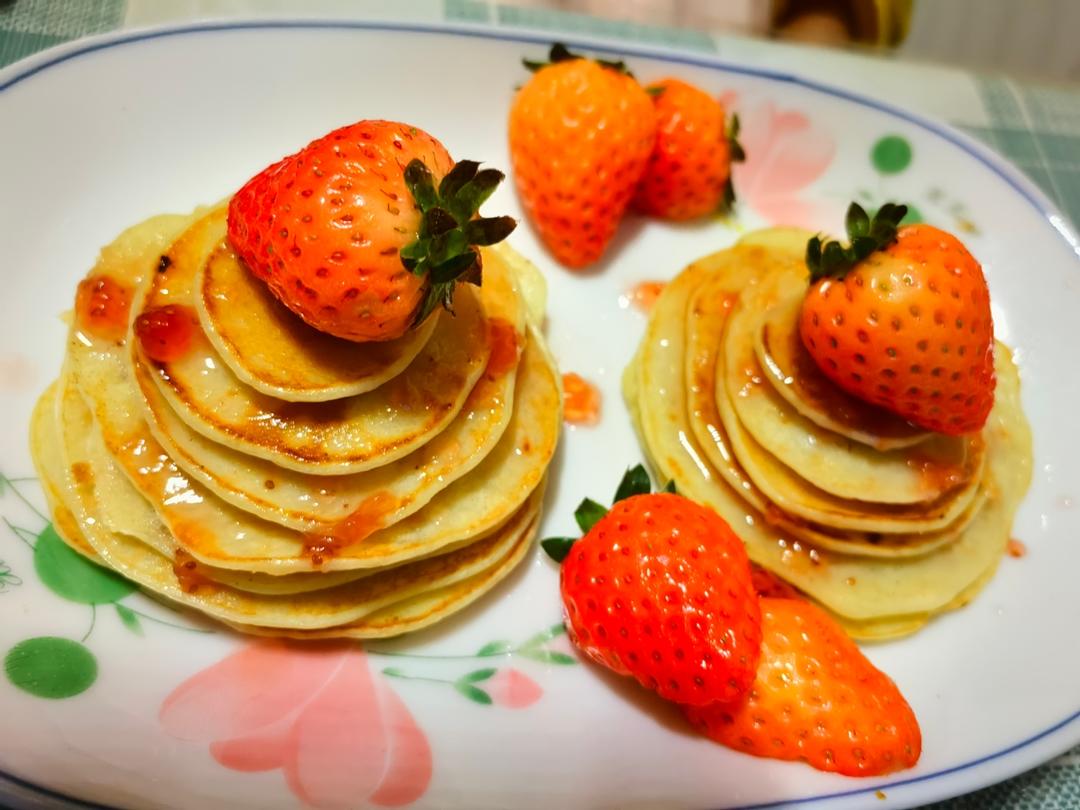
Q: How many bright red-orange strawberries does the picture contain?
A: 6